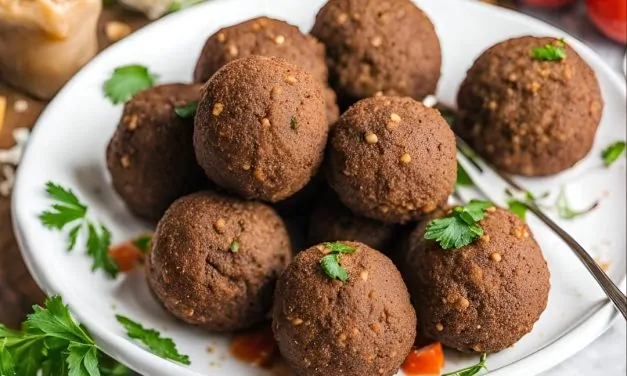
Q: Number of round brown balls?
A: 10